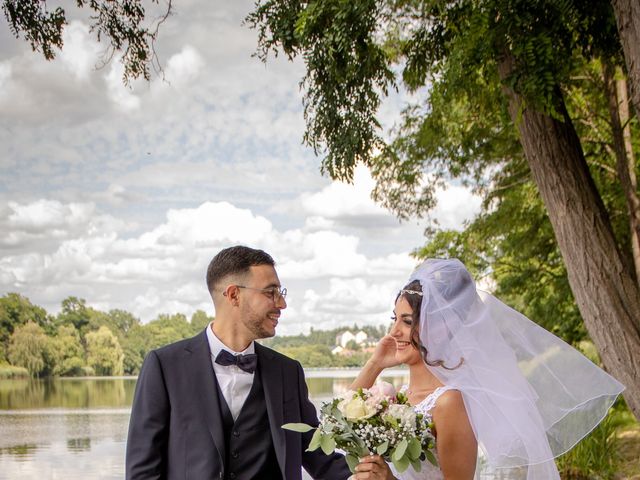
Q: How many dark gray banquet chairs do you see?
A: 0